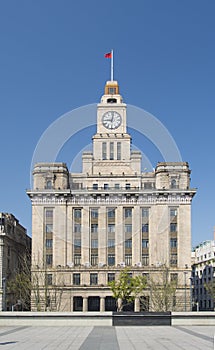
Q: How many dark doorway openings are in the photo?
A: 5